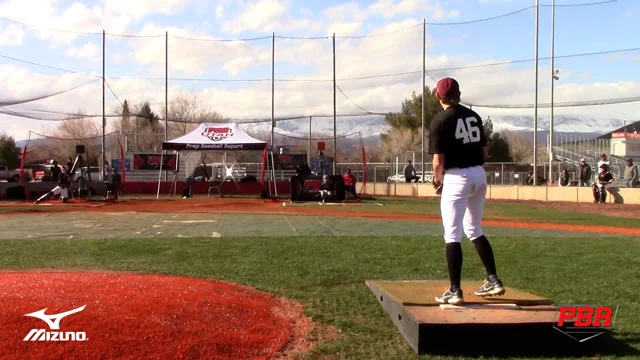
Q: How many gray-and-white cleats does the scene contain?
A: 2